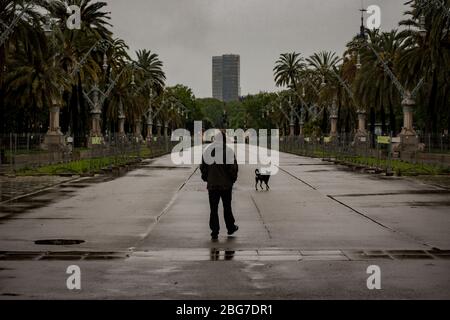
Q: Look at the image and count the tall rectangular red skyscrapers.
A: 0